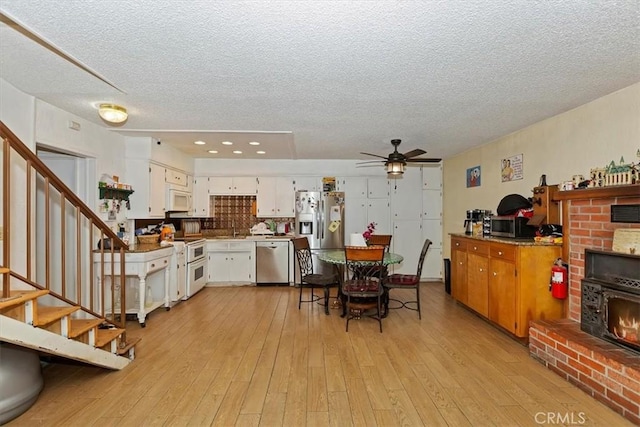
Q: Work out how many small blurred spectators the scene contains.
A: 0